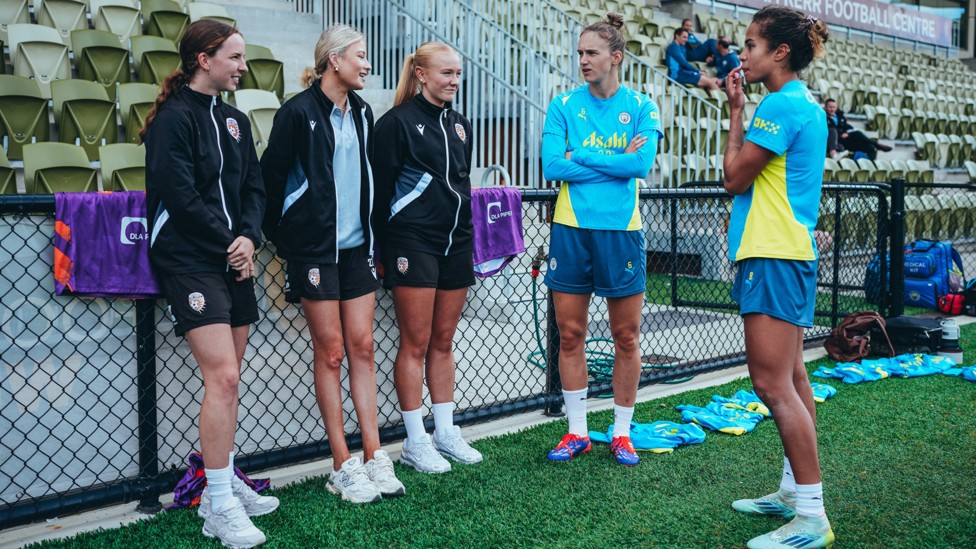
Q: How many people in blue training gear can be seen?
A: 5